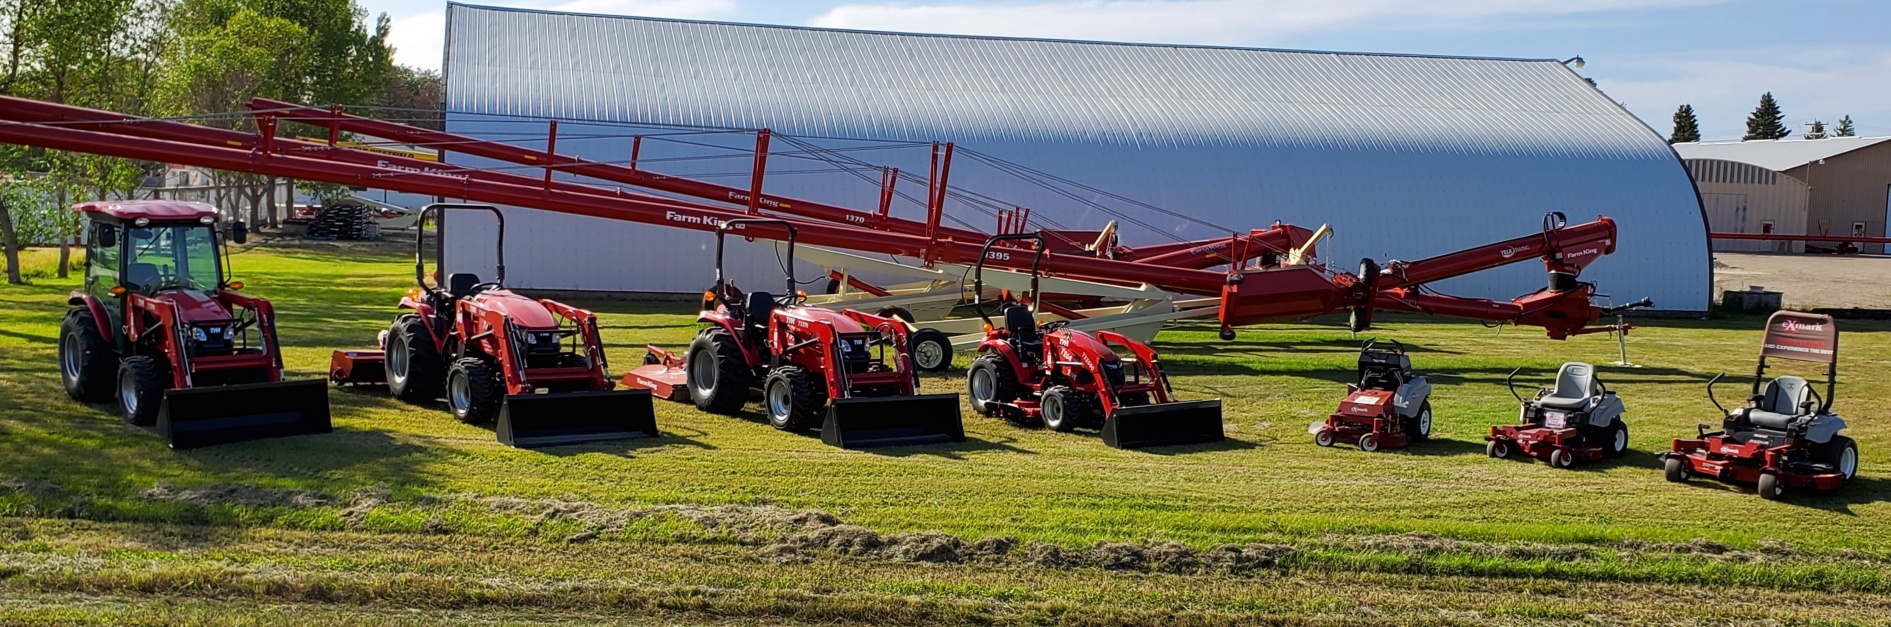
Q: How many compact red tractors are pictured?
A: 4